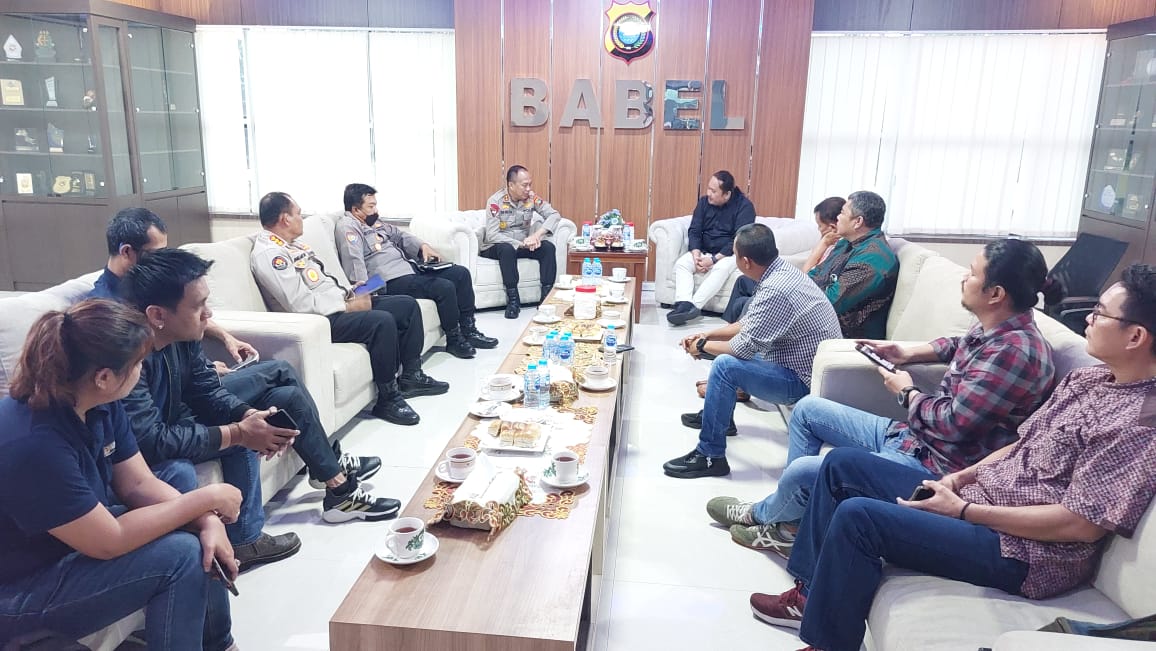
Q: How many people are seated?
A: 12